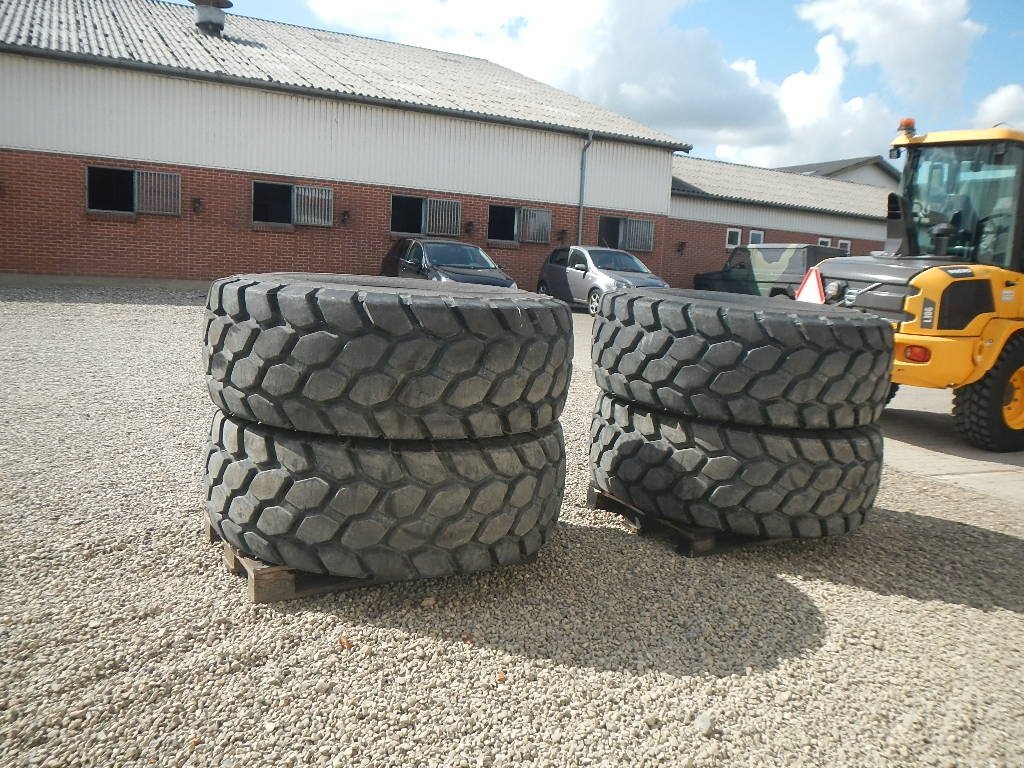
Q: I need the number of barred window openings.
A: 5